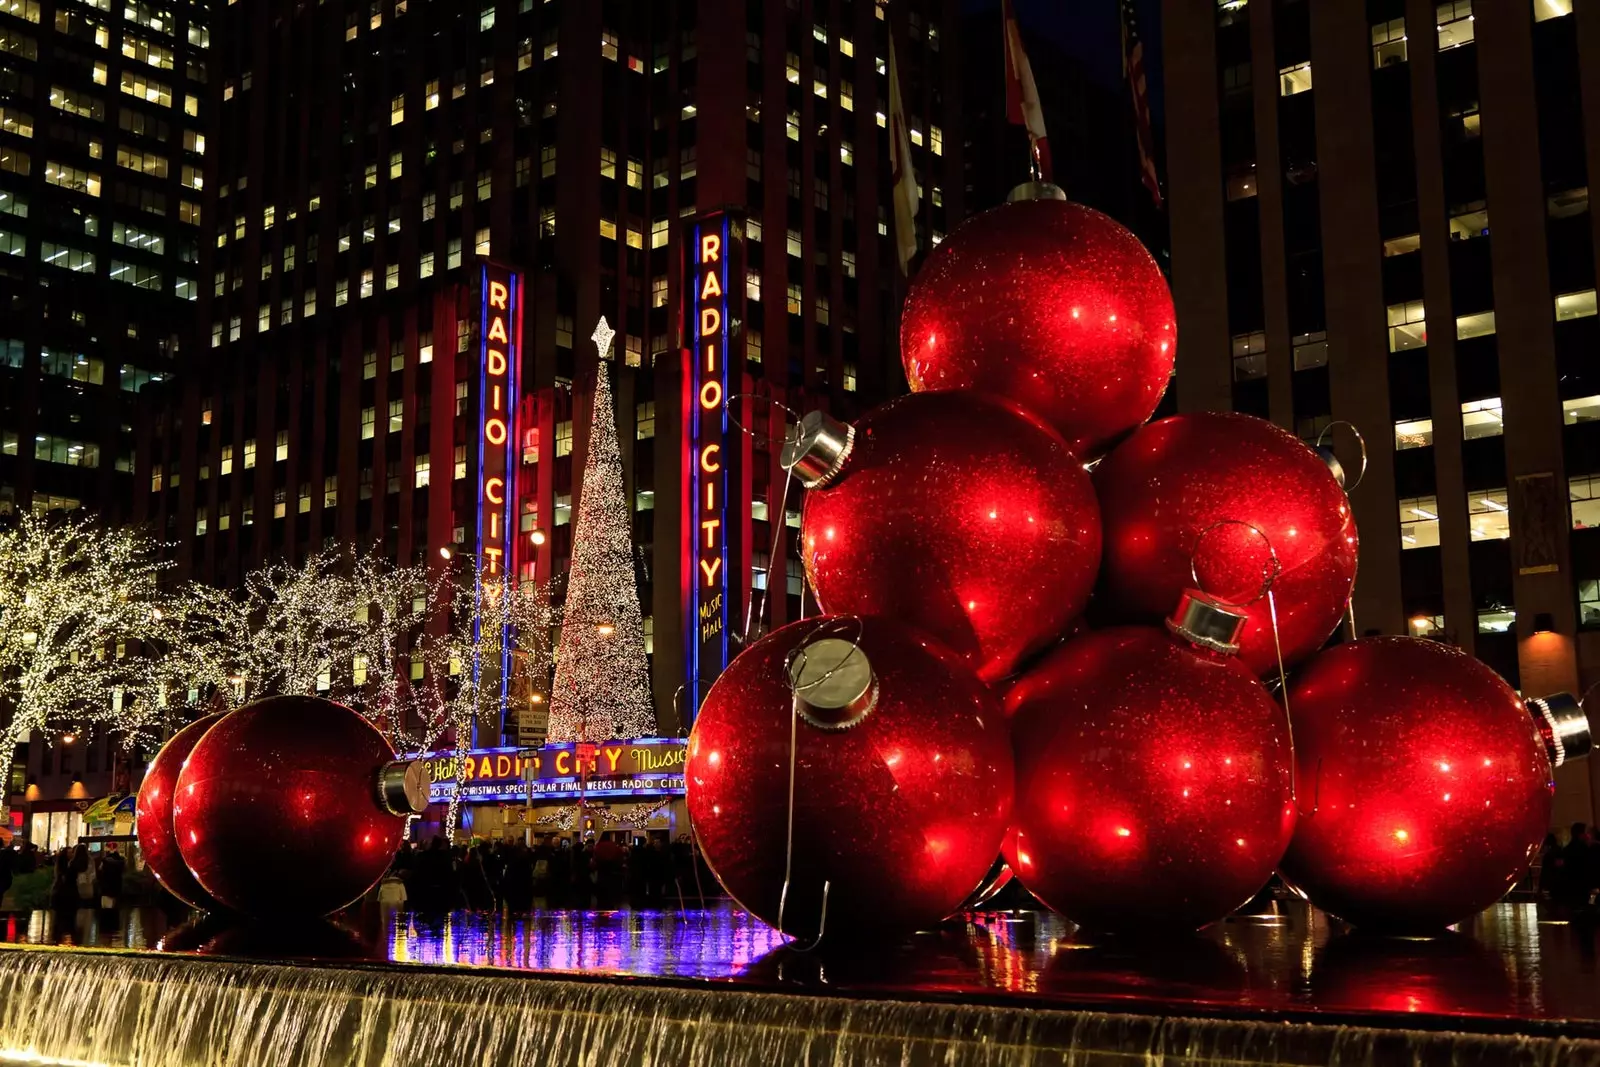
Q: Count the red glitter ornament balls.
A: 8